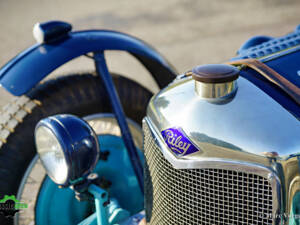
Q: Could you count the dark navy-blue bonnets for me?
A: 1